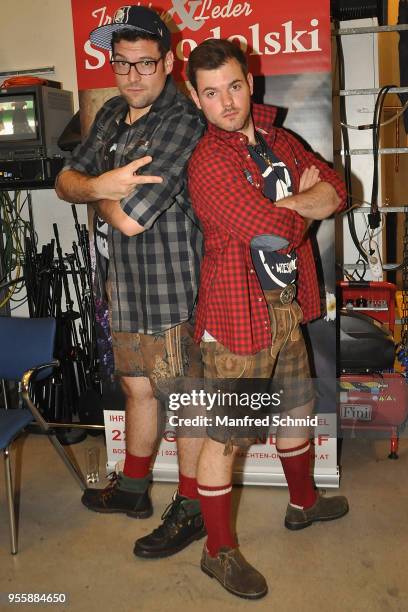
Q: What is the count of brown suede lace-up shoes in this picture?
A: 2